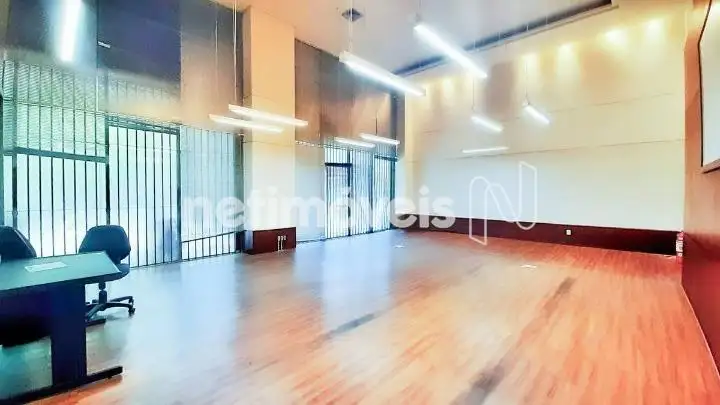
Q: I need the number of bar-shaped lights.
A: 10